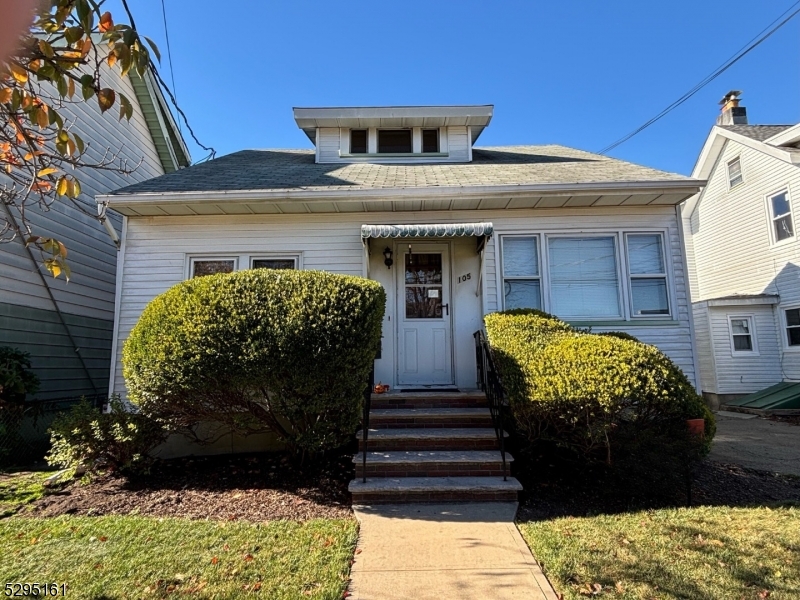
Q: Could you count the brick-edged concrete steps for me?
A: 5